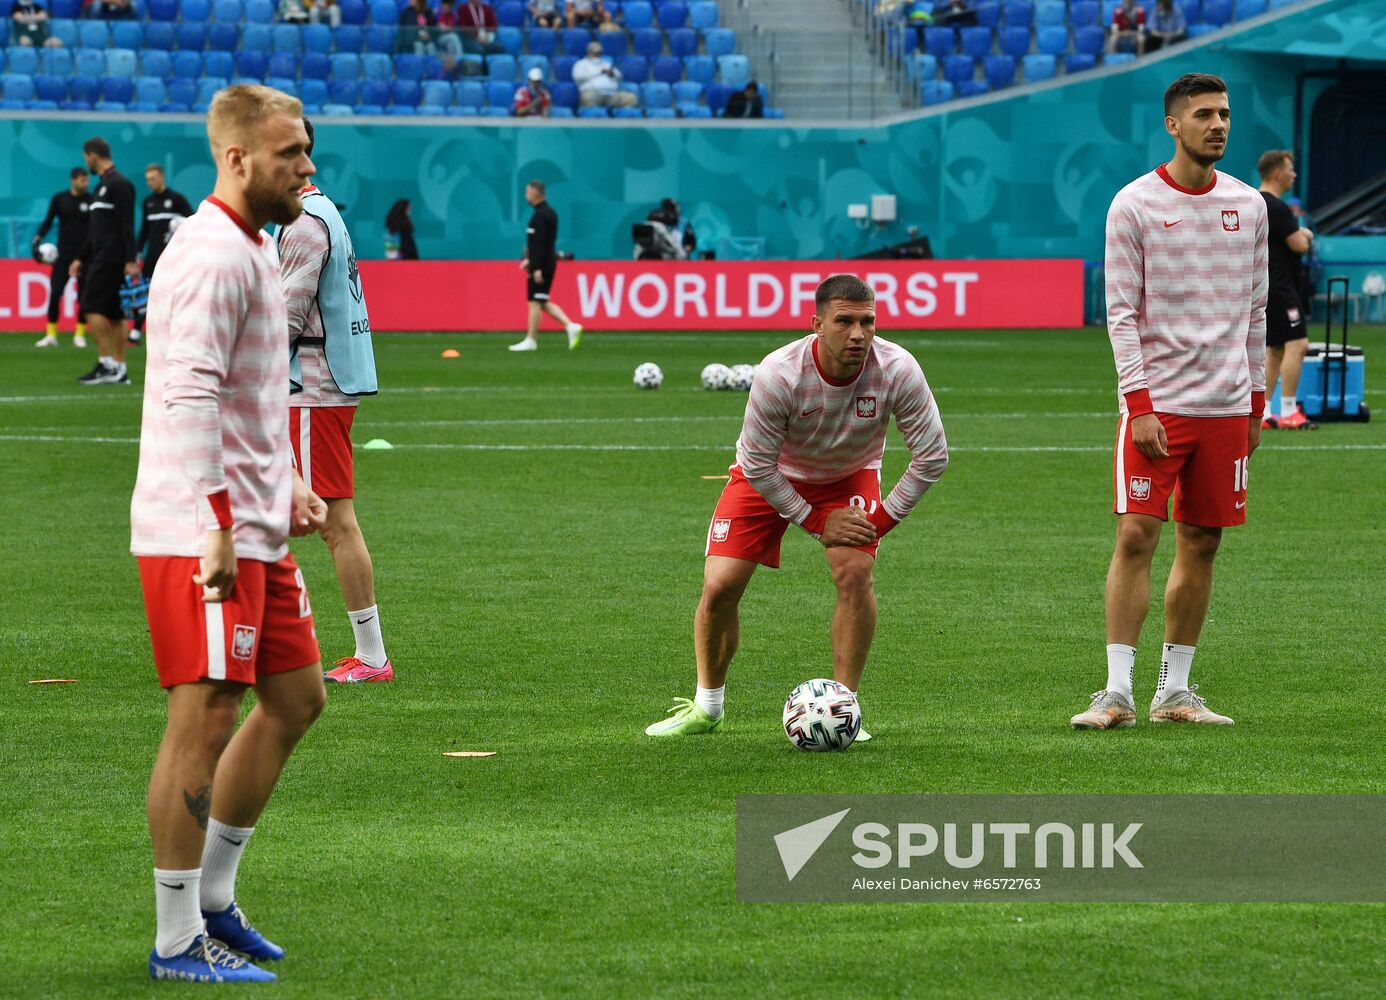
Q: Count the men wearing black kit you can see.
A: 5